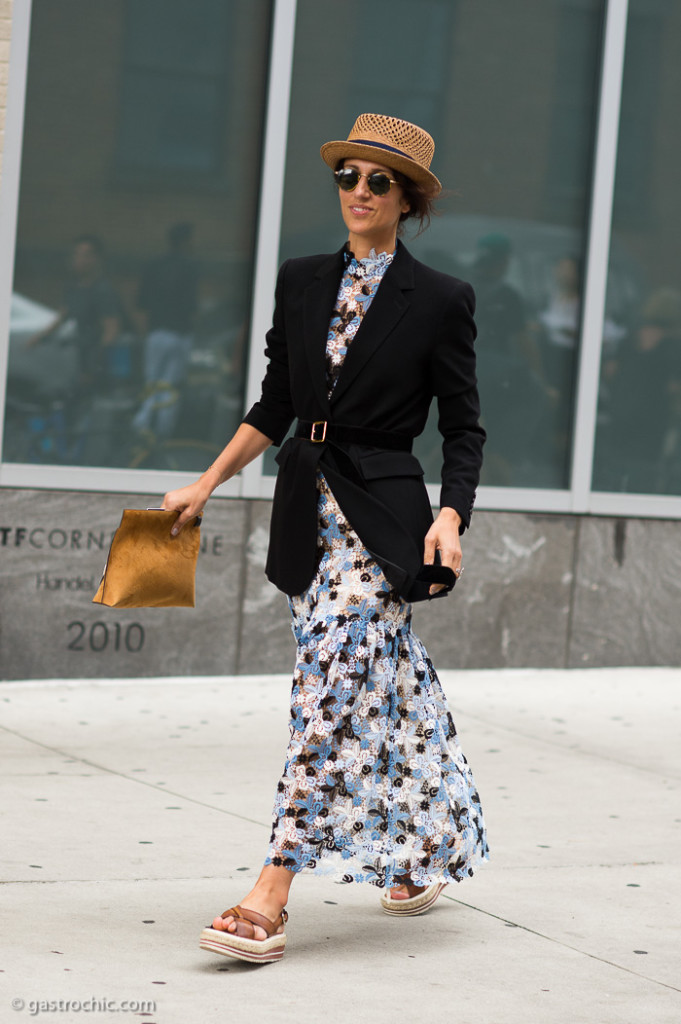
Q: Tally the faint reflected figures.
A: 5